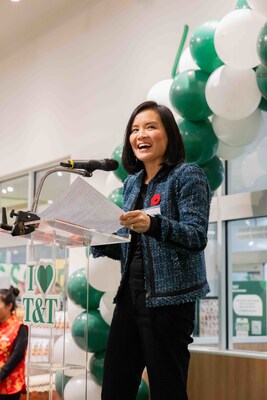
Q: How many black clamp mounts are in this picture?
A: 1